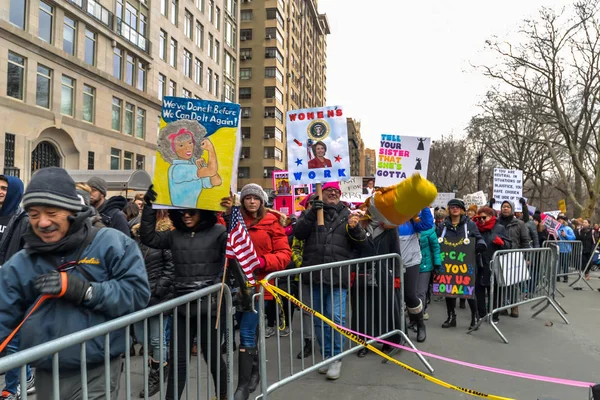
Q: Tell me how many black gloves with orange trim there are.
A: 1